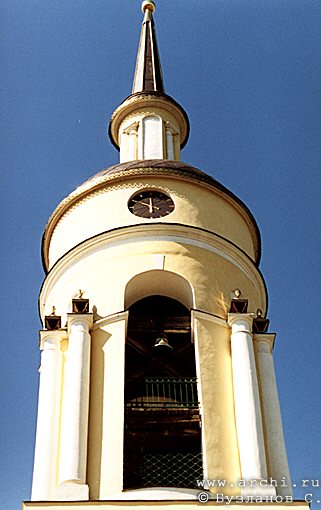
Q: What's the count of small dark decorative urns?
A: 4